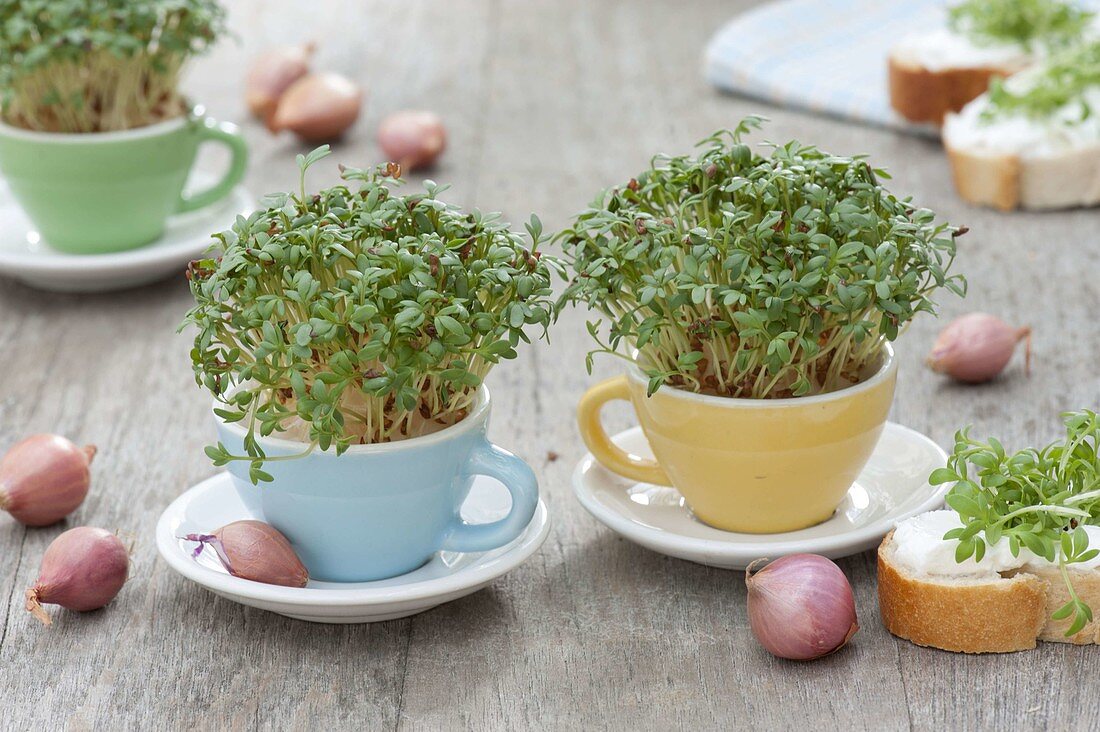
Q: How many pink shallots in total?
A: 8